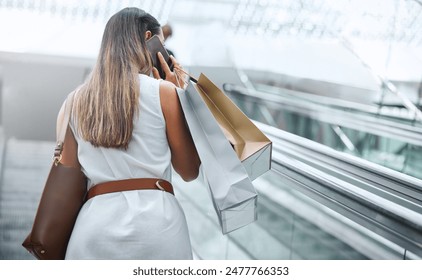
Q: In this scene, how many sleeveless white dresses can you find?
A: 1